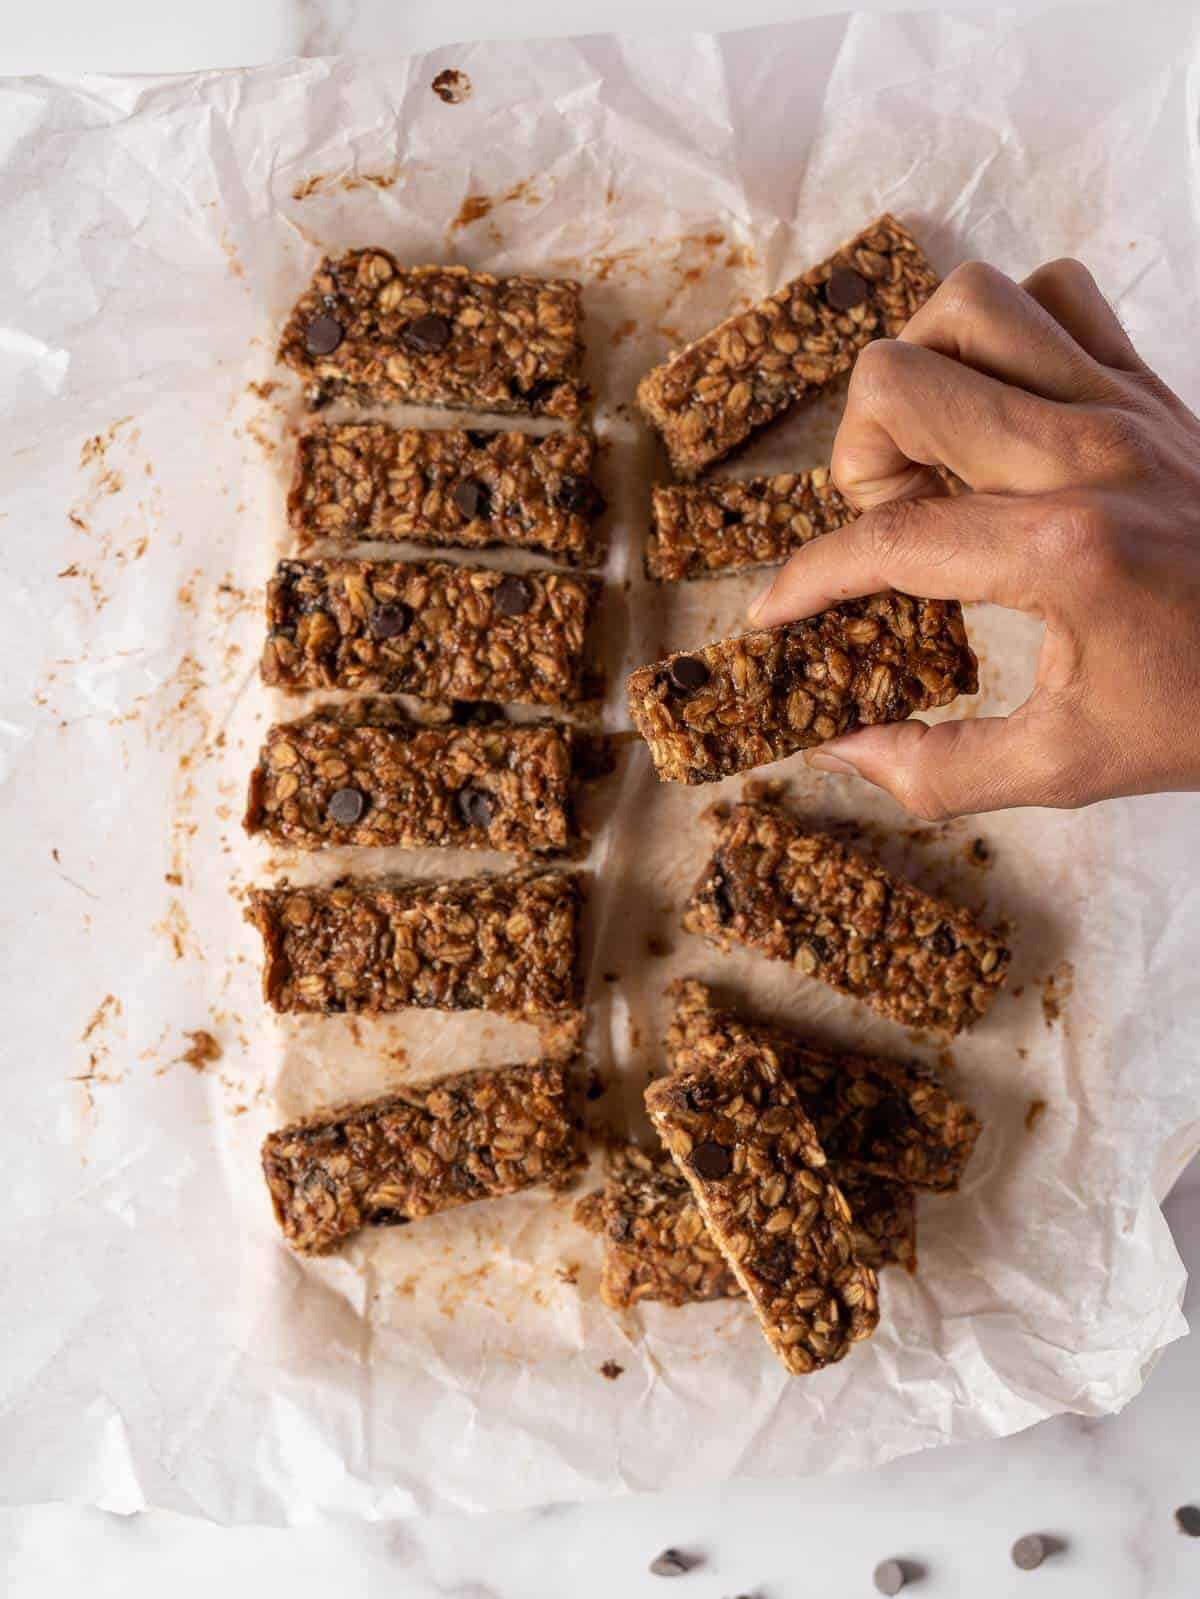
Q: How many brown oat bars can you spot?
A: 13